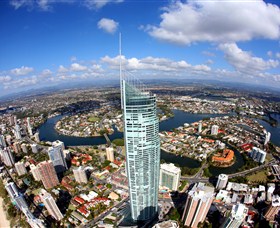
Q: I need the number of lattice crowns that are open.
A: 1